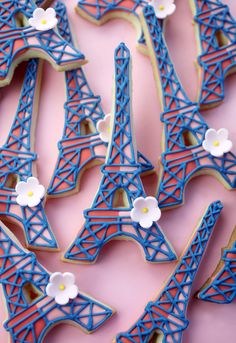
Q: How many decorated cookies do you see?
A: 10